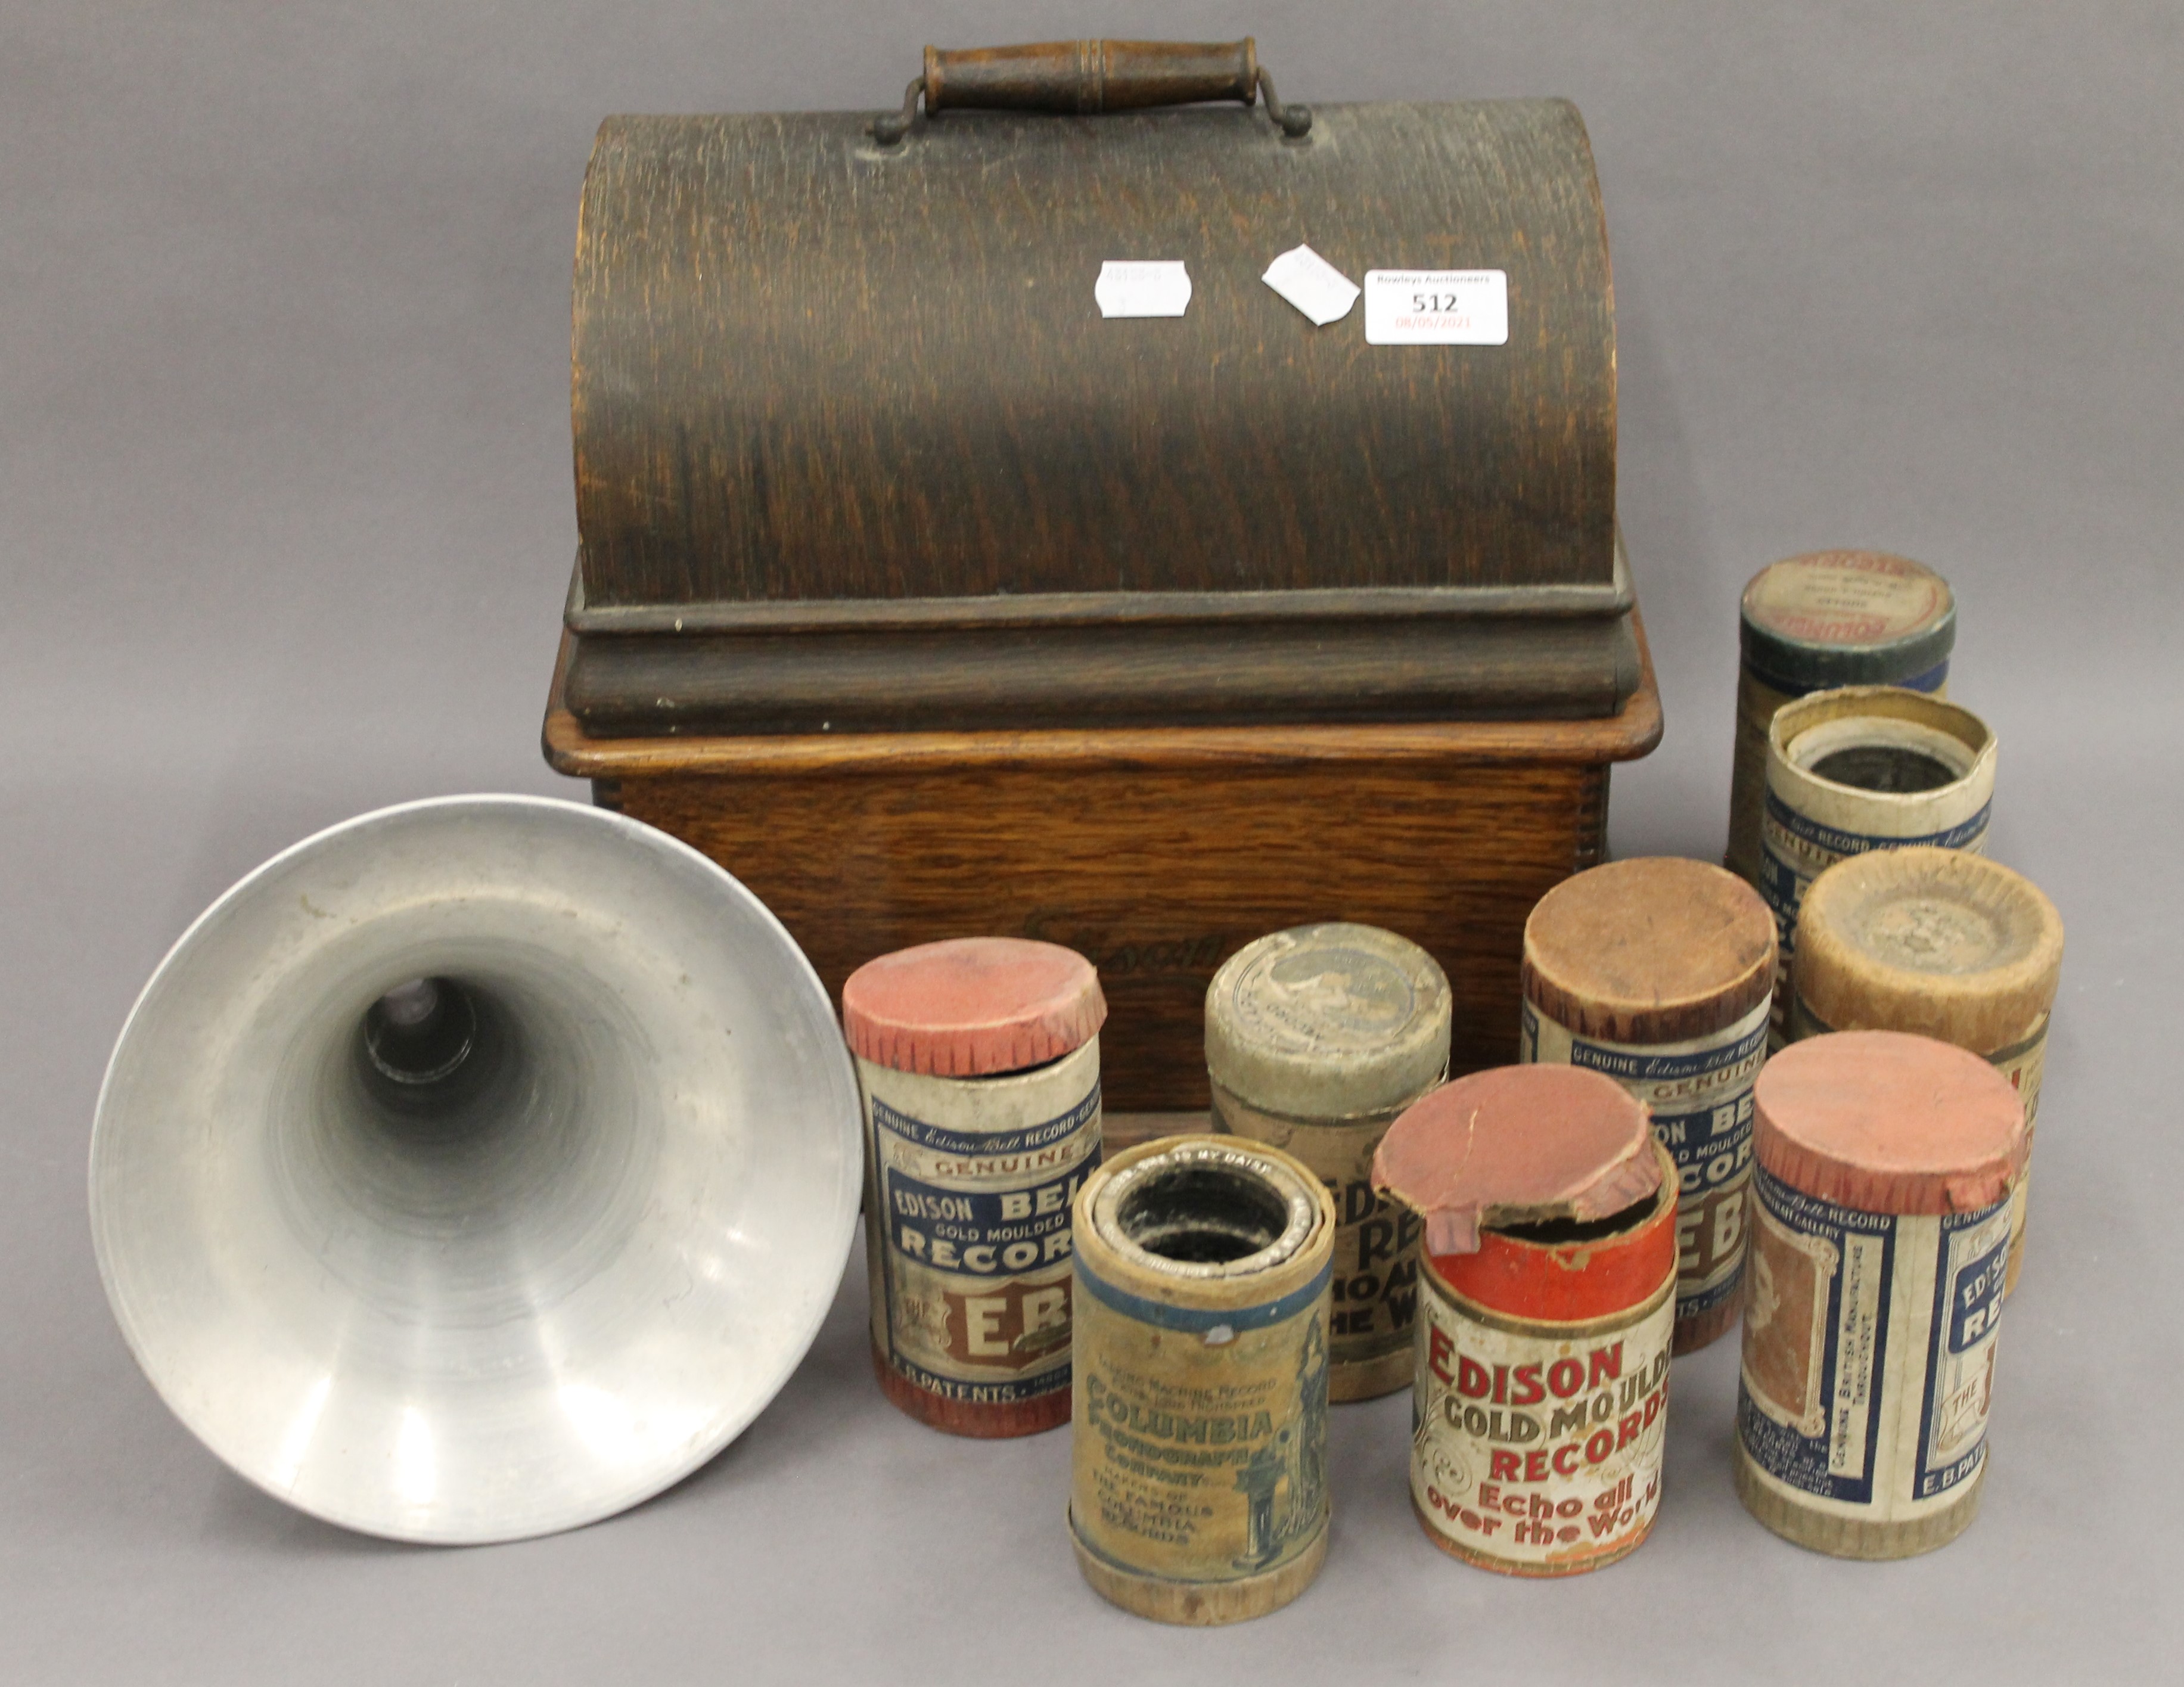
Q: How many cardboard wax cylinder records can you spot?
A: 9